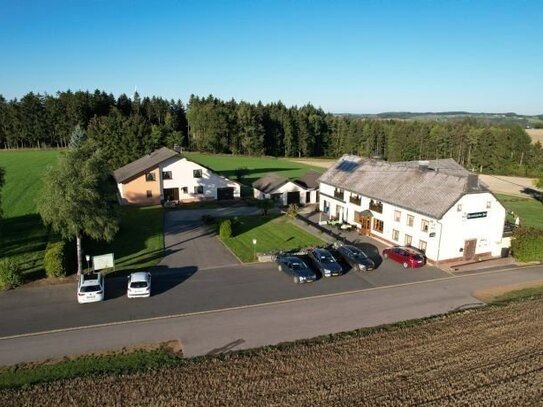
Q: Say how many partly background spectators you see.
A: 0